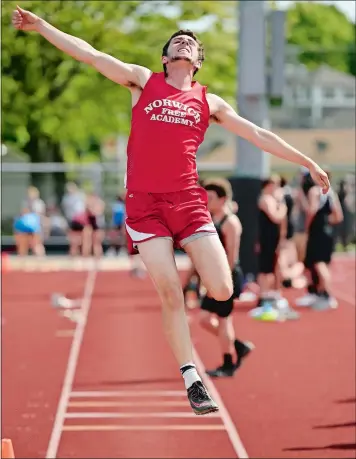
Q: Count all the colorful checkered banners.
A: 0